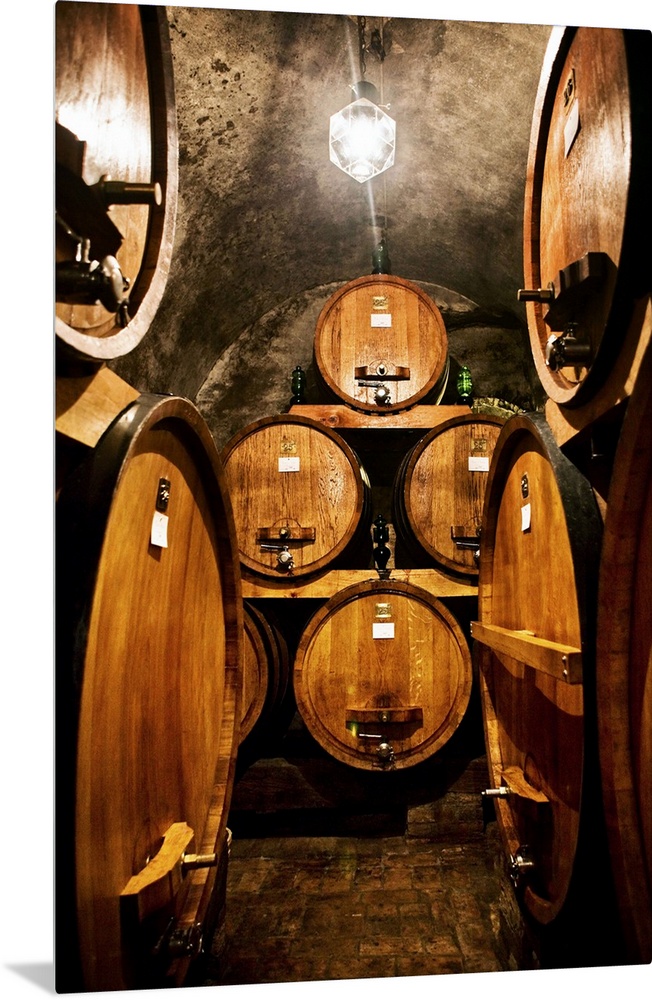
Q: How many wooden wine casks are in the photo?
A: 10